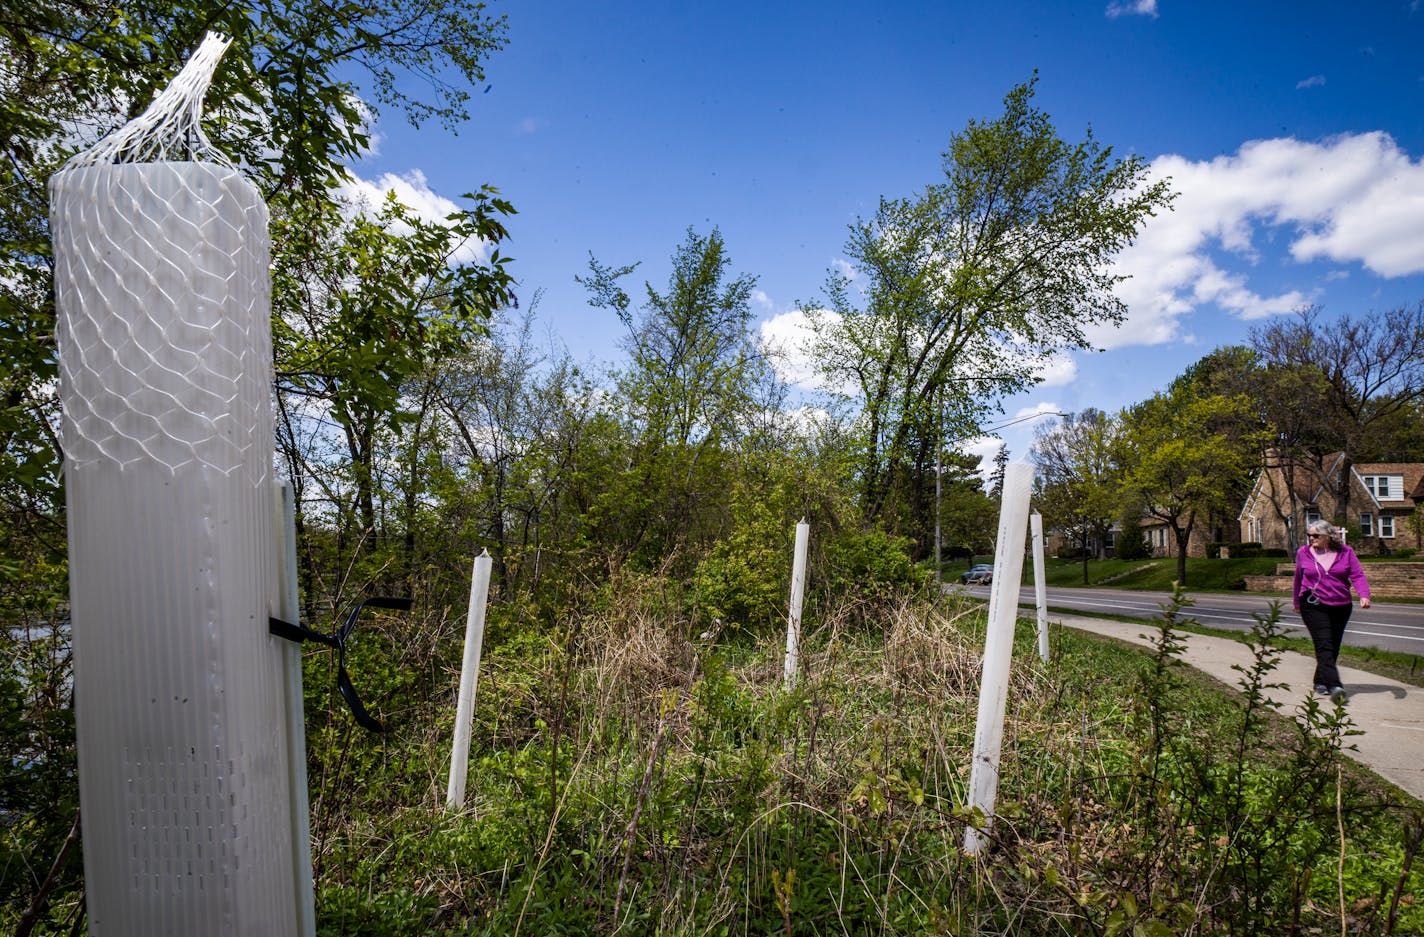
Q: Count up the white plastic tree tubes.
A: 5